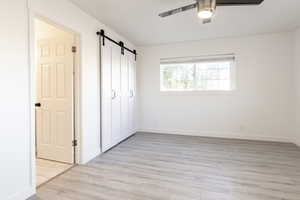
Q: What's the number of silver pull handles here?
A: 2